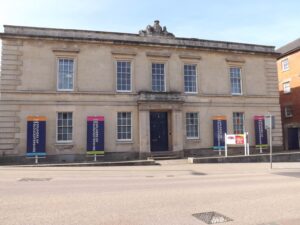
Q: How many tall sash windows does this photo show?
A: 9